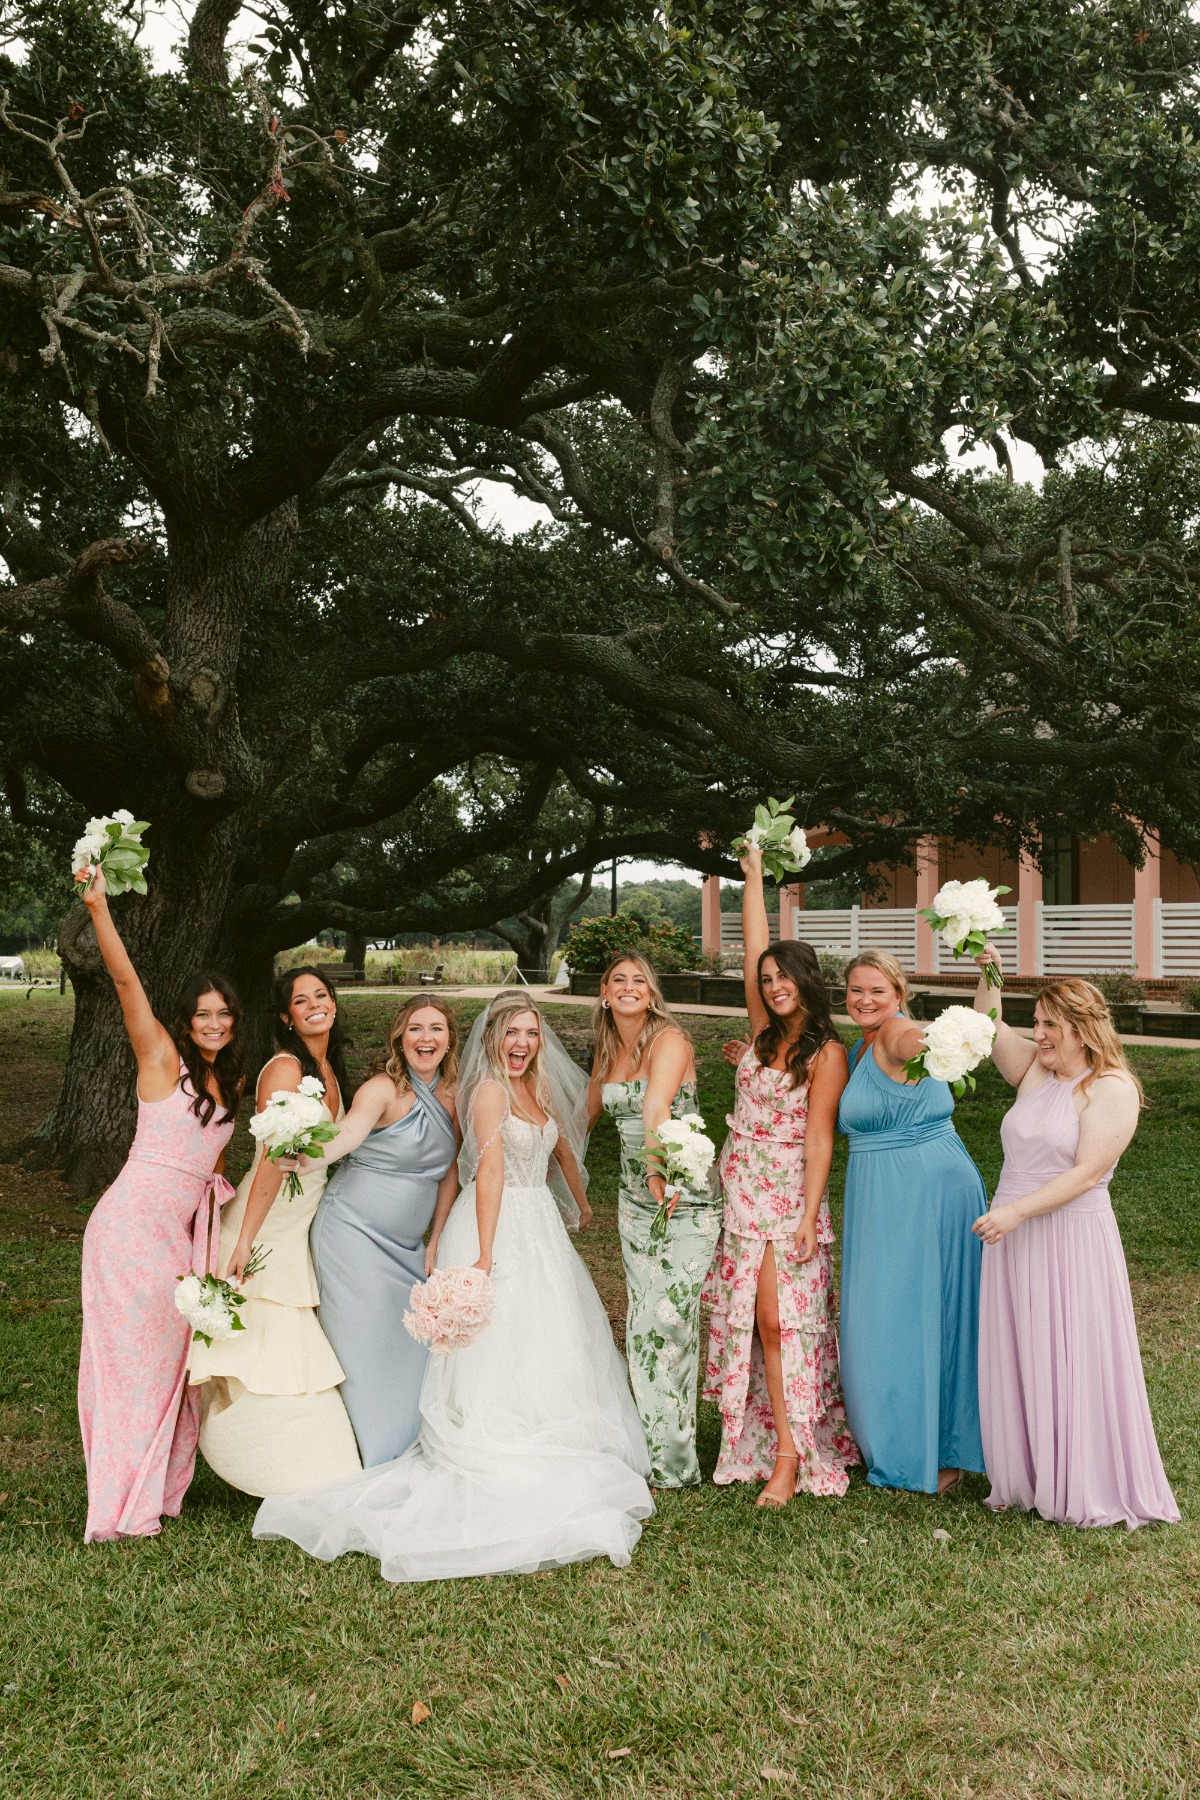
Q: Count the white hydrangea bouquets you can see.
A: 7